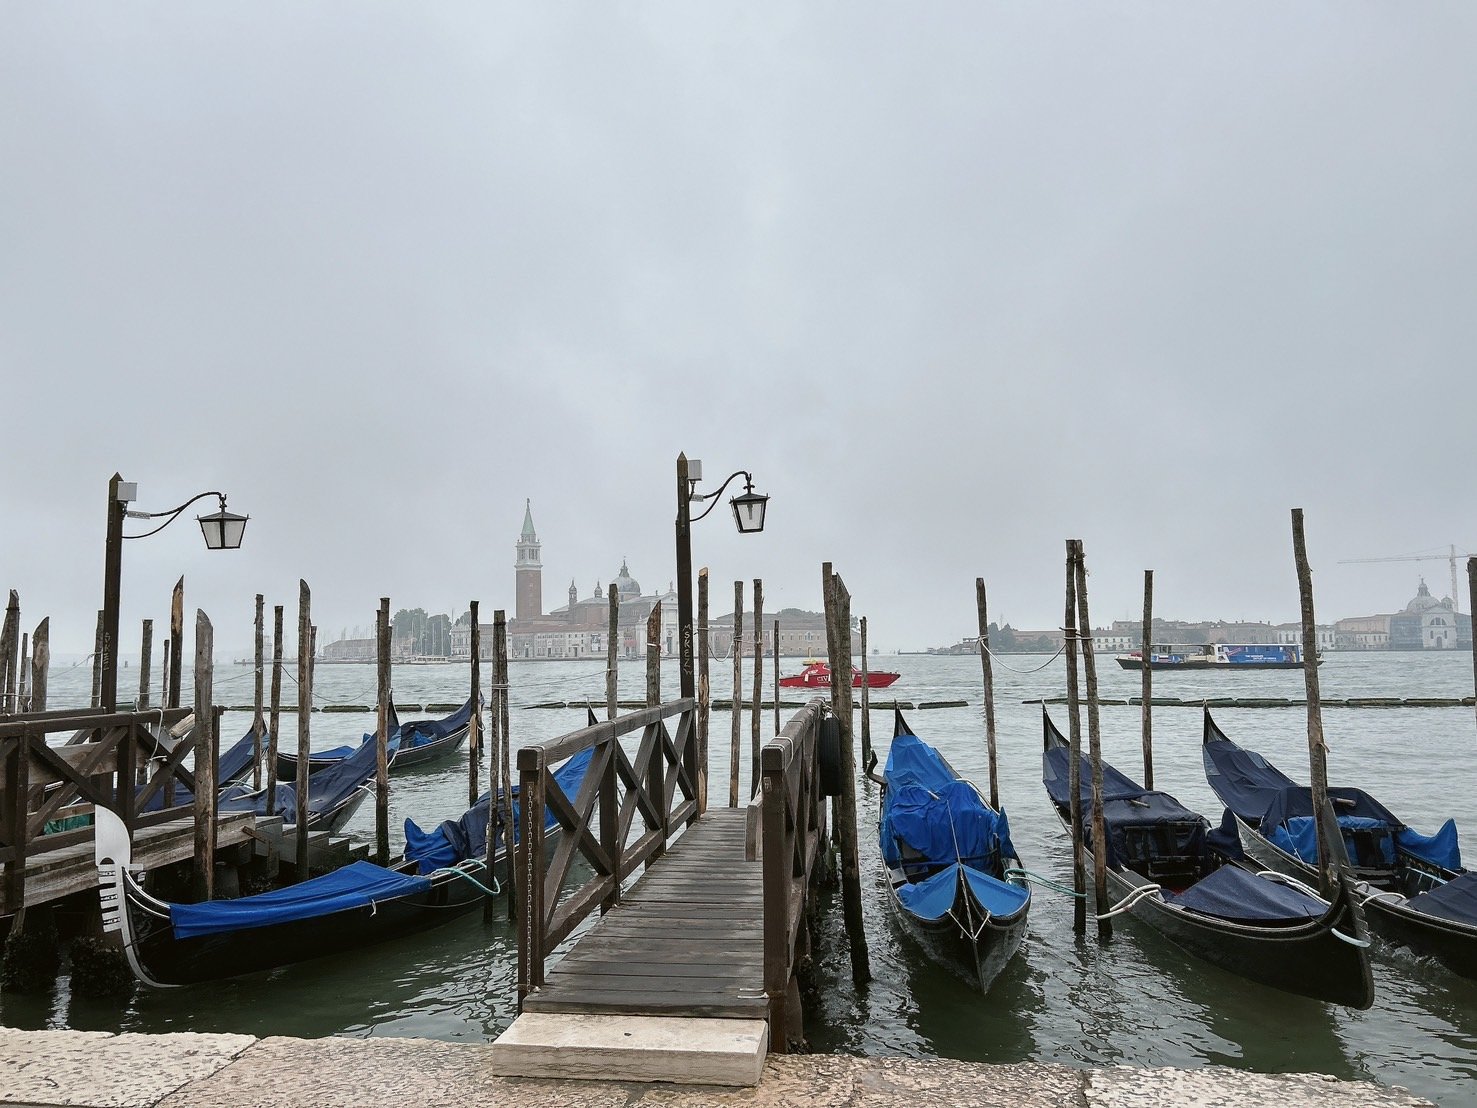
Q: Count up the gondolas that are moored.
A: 7